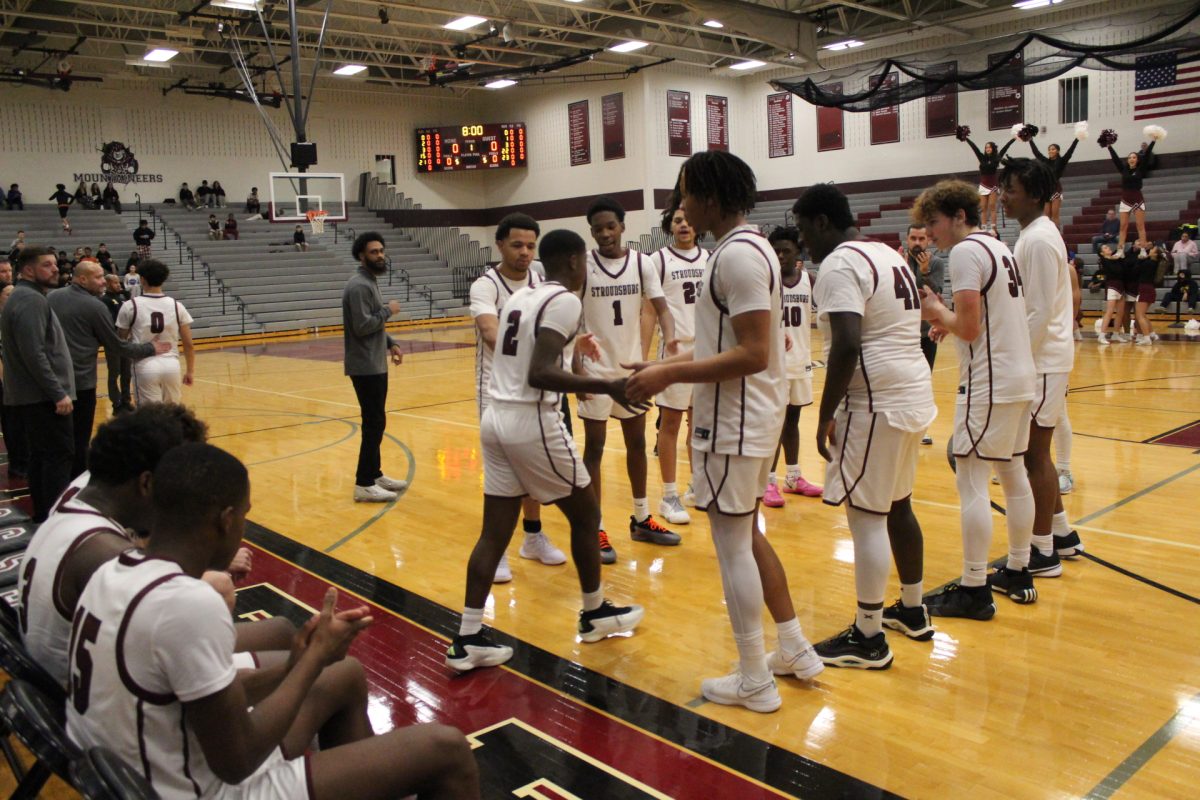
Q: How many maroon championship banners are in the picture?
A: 9